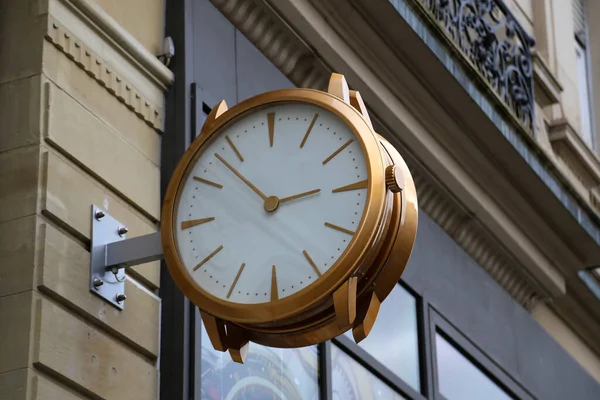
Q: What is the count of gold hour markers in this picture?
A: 12